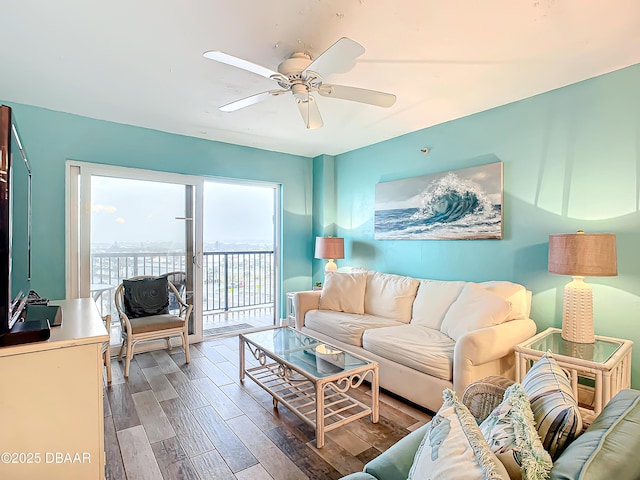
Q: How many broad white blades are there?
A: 5